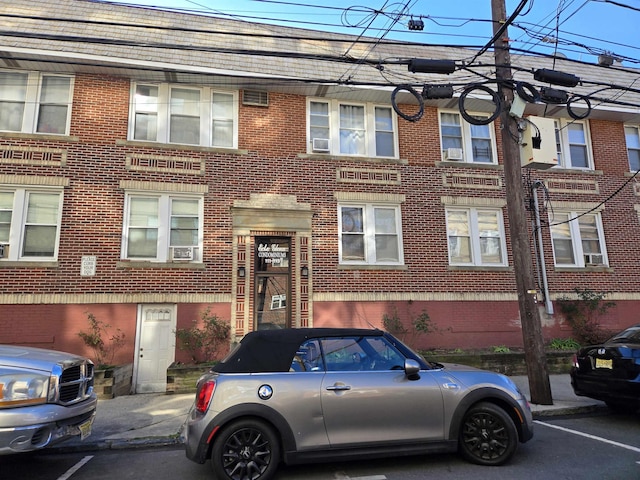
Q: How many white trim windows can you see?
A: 11